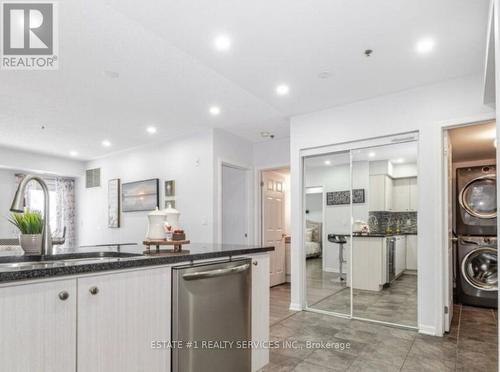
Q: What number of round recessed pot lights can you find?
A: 7